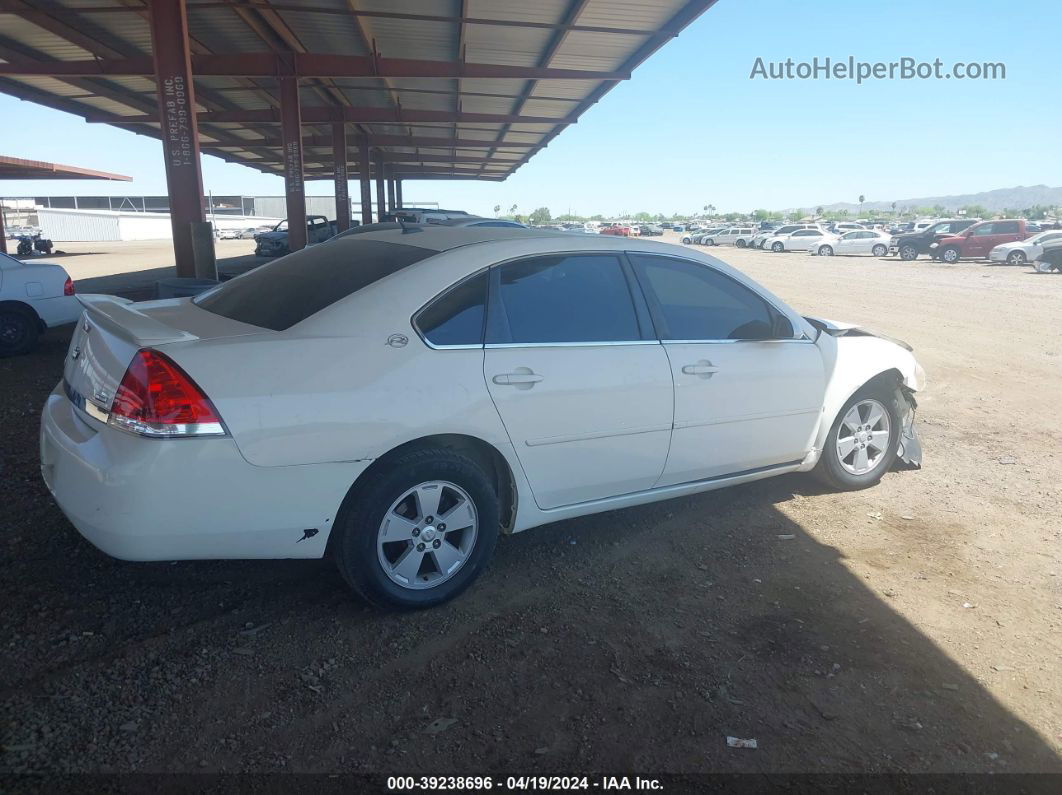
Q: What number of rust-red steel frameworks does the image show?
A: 2